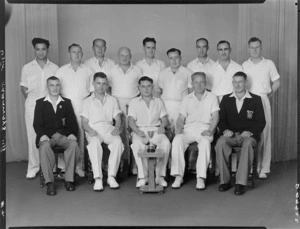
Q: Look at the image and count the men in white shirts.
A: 12